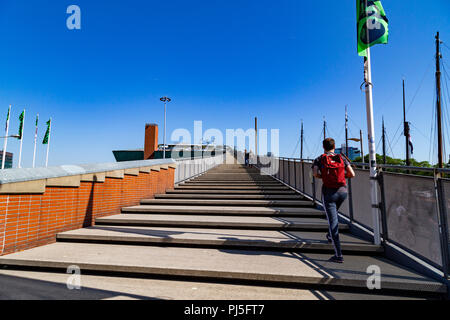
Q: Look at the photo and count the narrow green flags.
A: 4